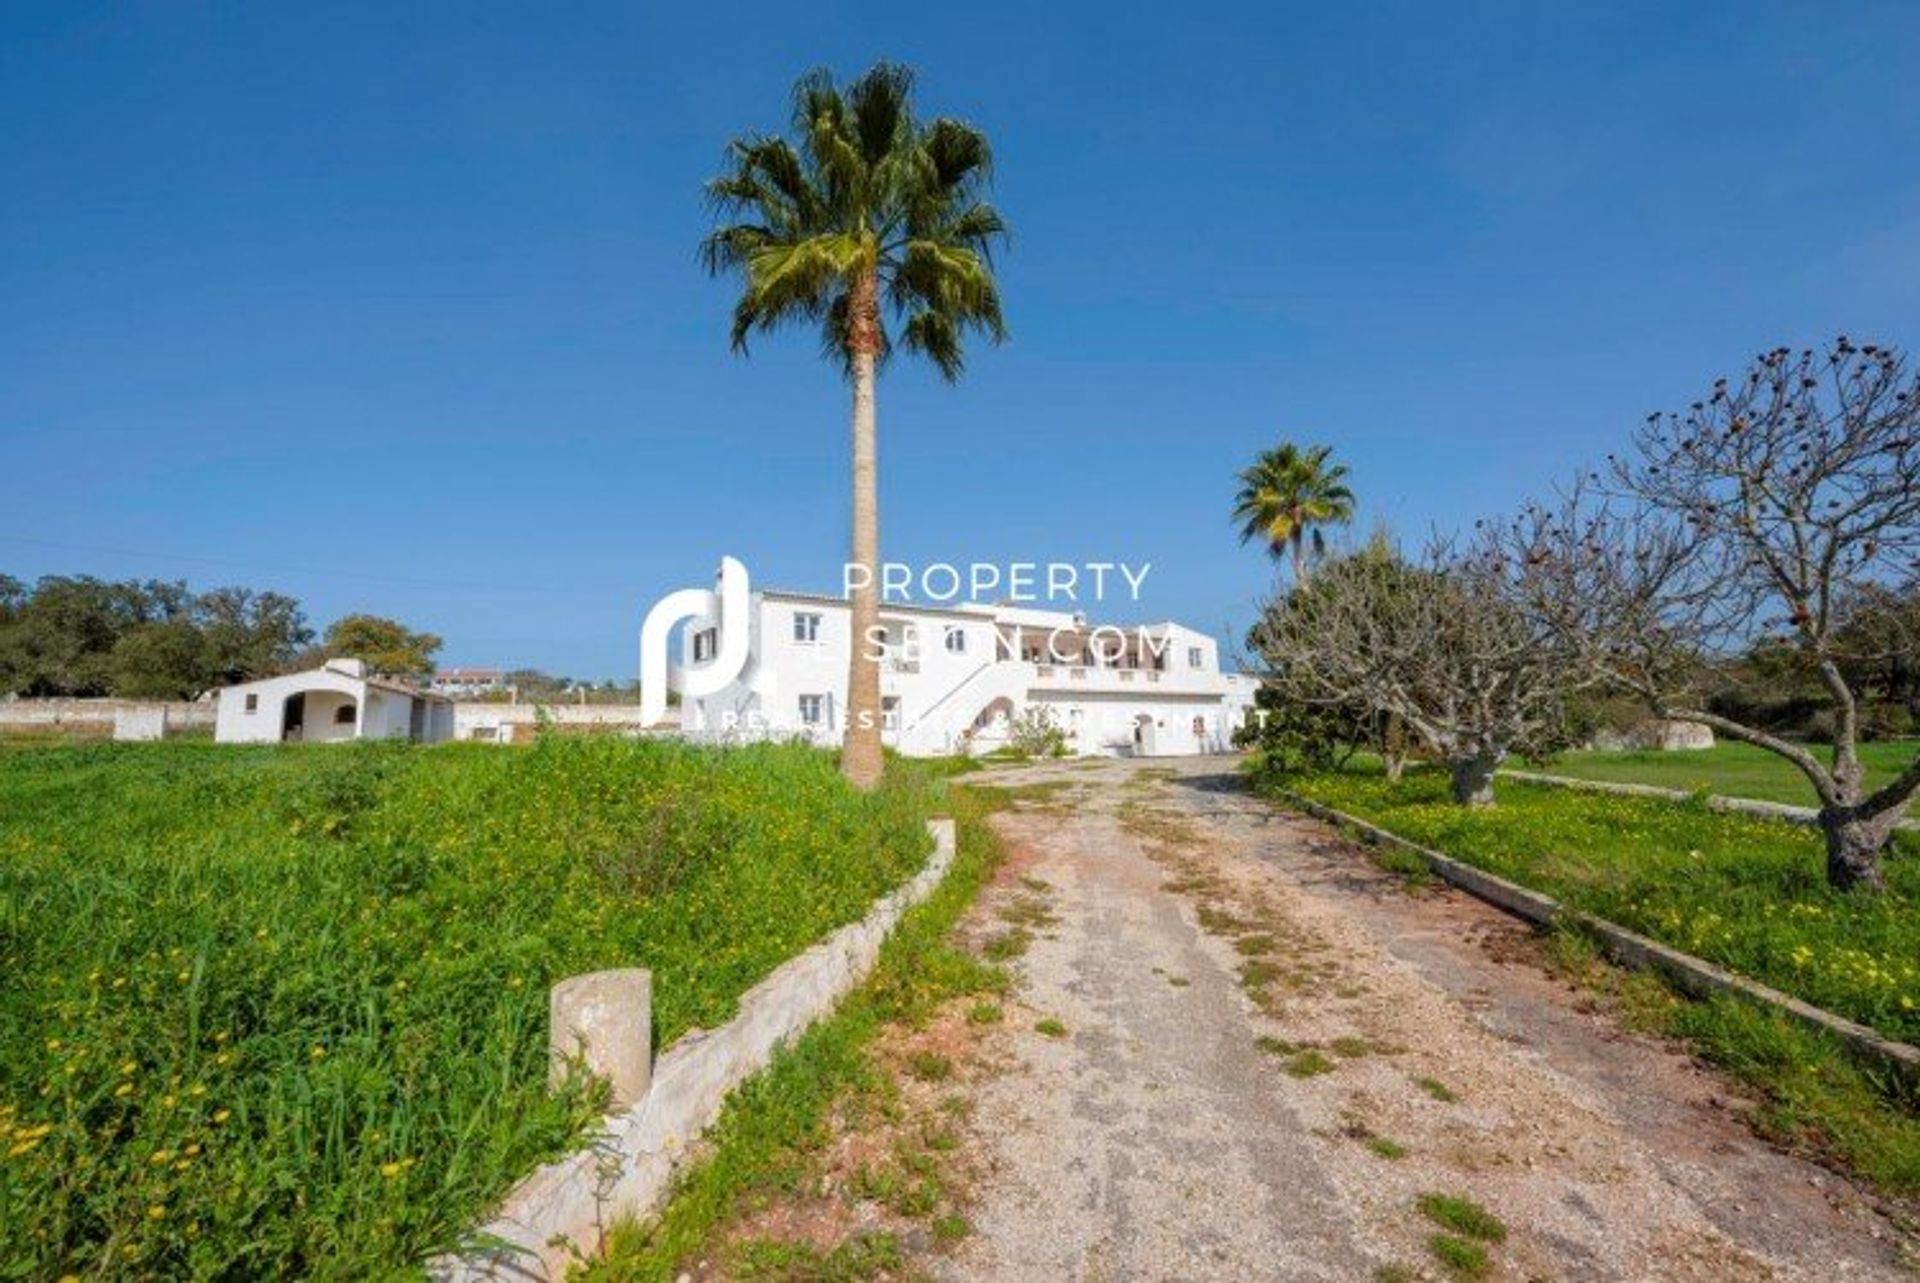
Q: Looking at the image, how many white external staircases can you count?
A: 1